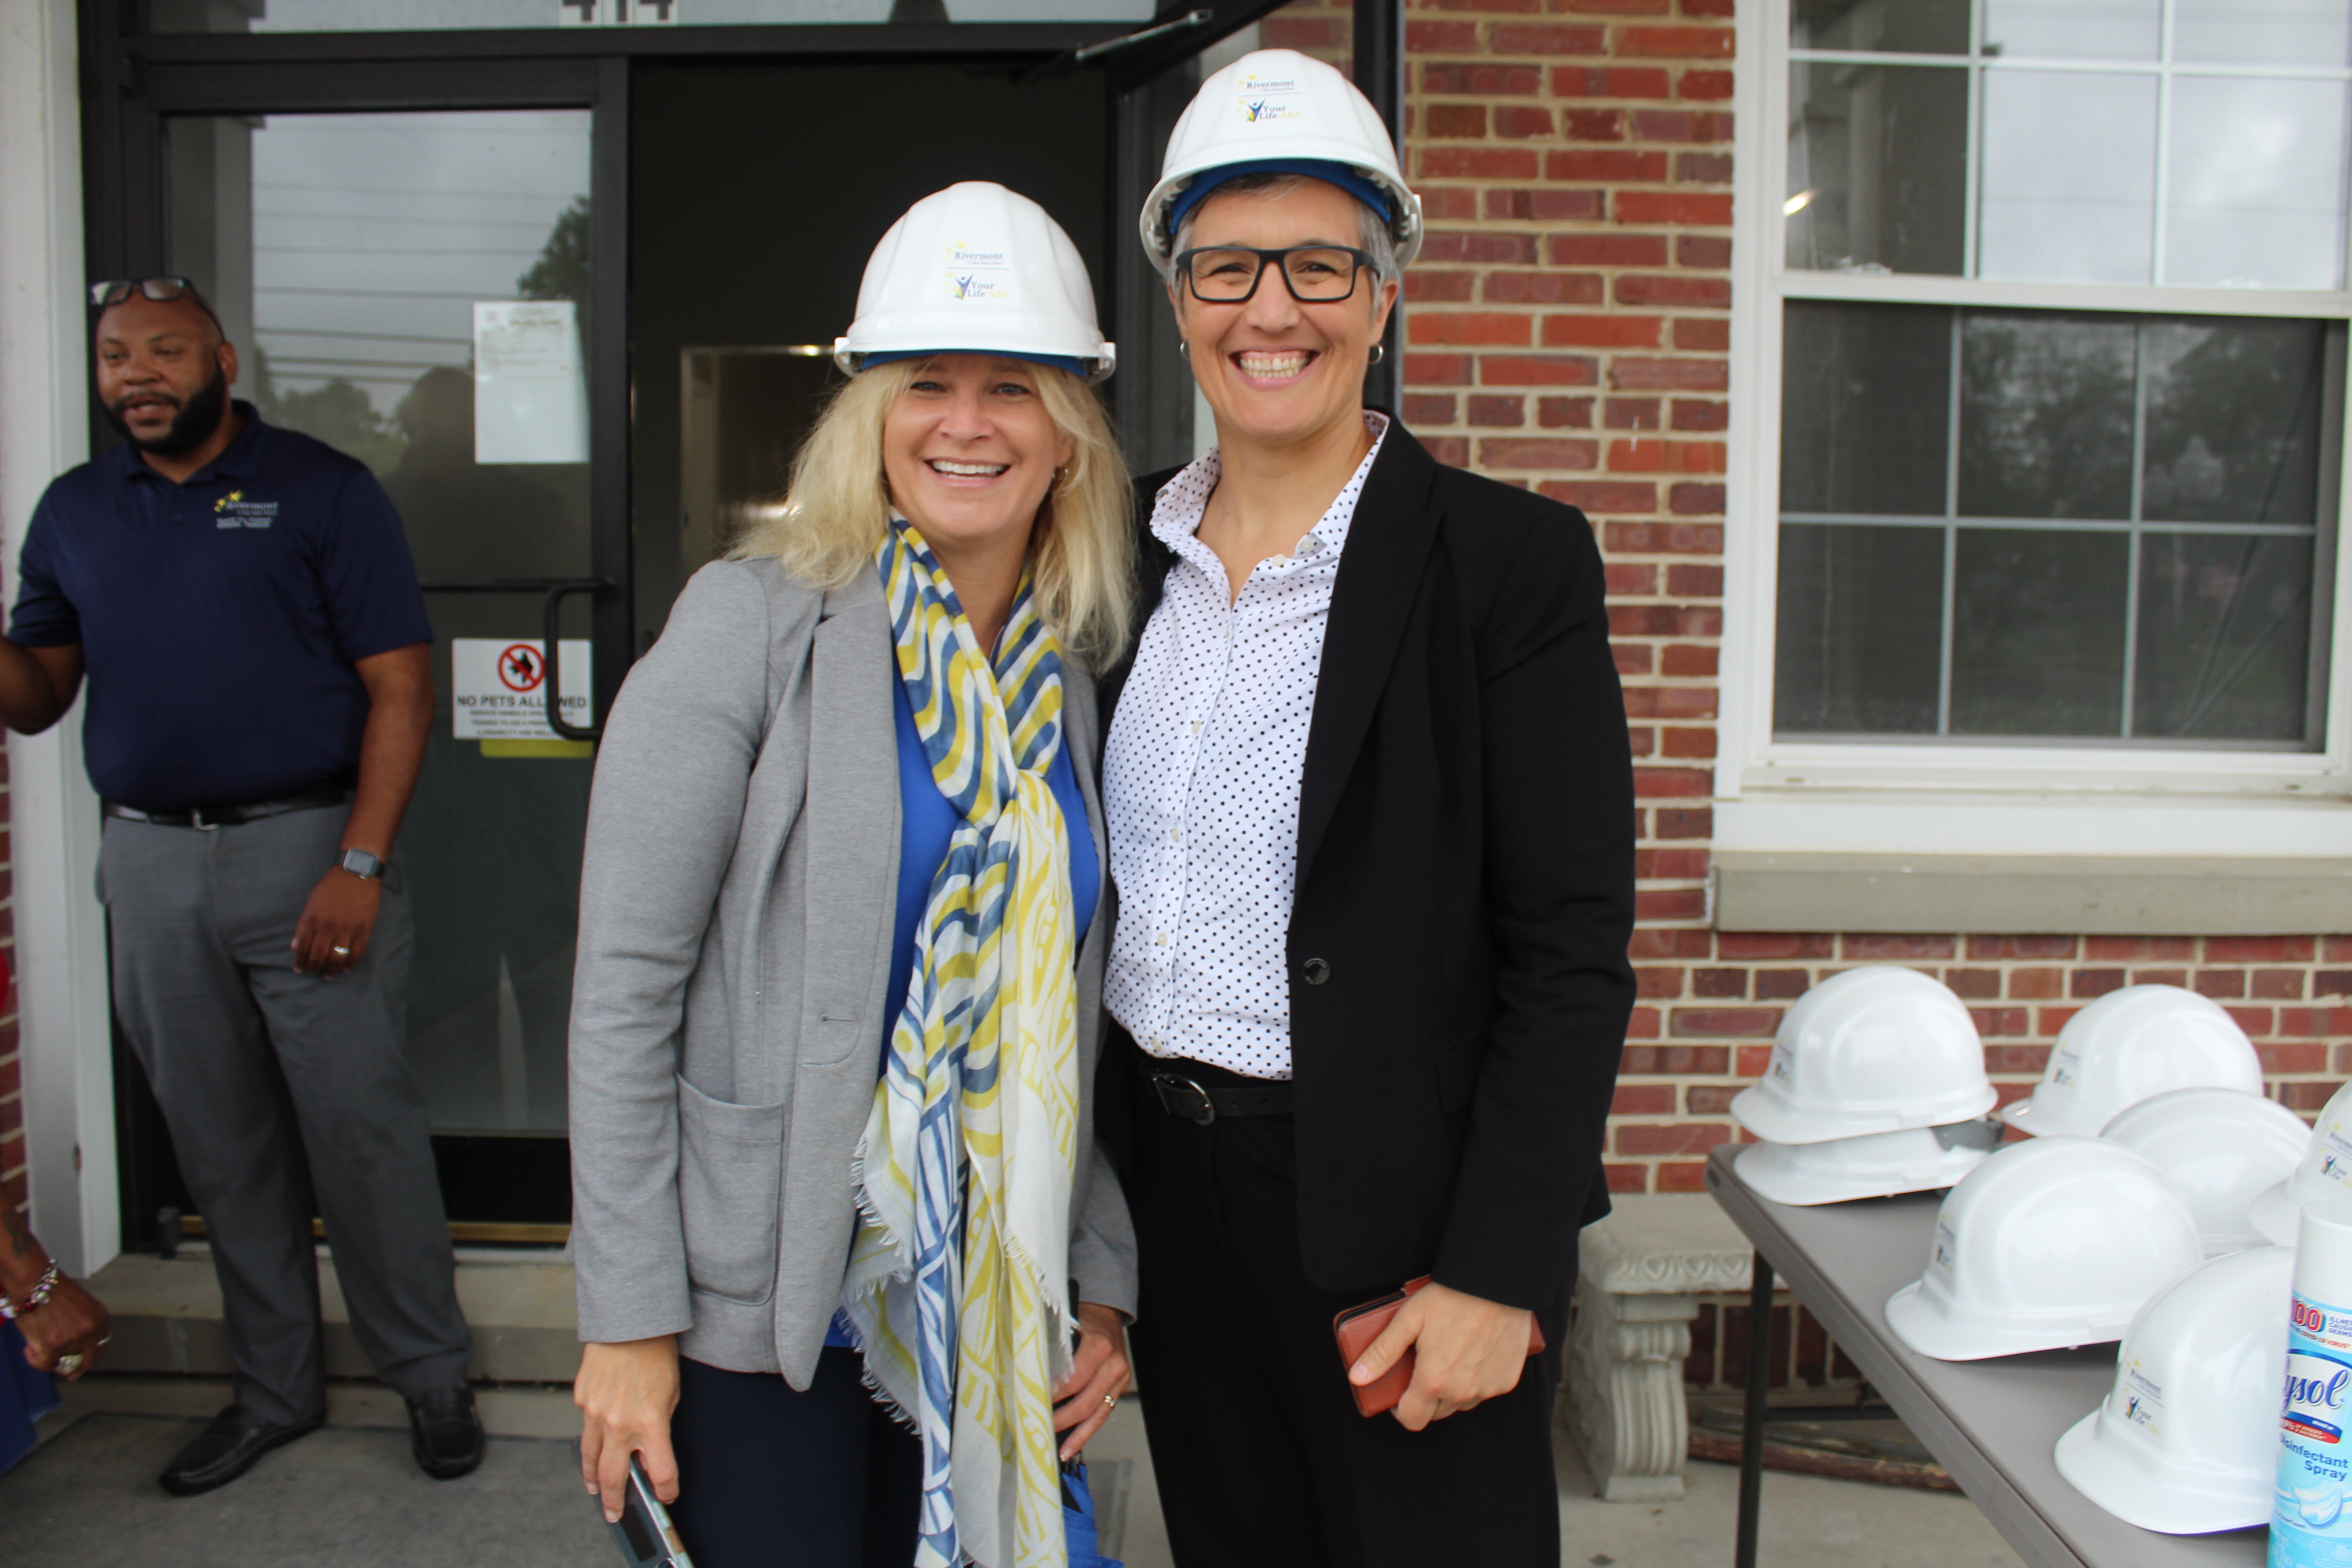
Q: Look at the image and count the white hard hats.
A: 9